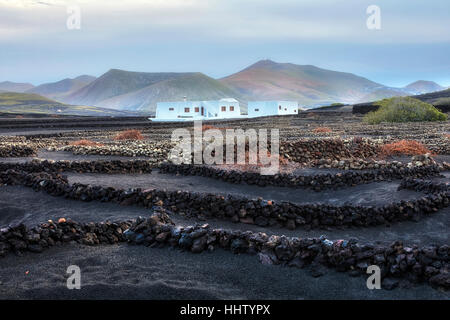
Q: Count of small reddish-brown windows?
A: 4